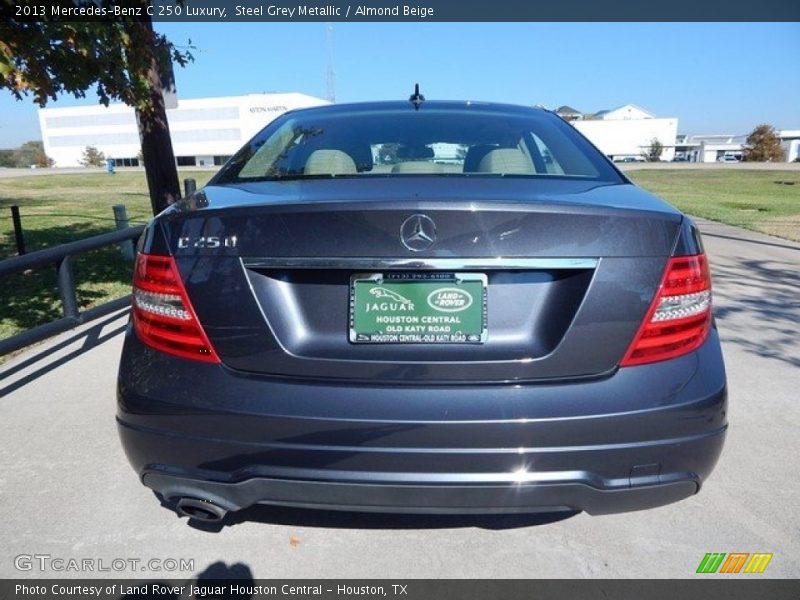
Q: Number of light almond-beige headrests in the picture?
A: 3